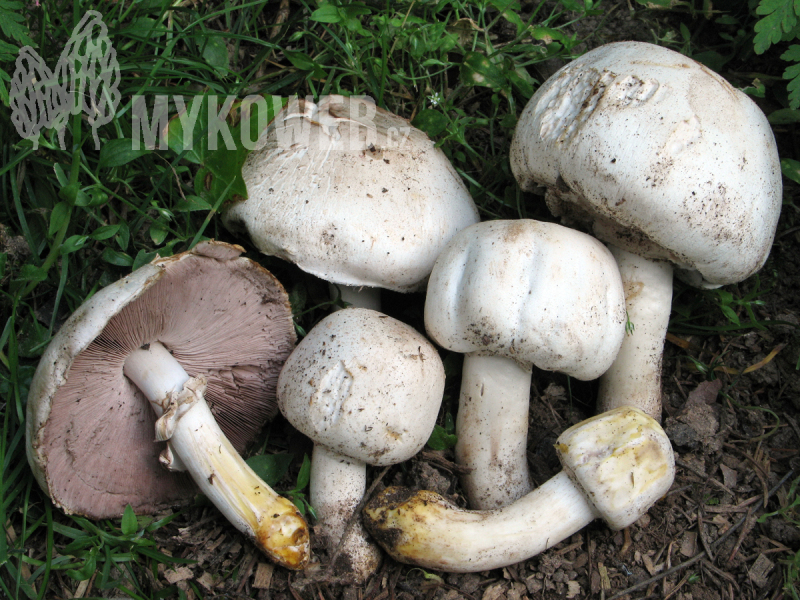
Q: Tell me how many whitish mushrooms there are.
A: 6